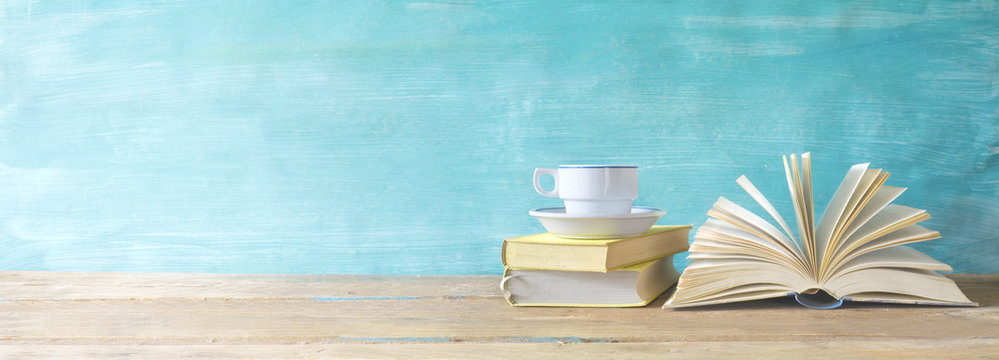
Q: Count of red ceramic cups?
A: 0